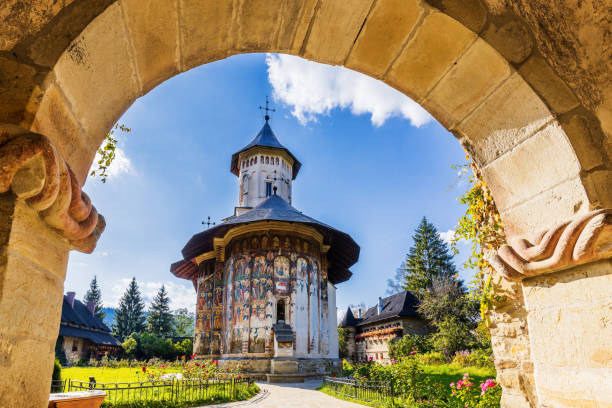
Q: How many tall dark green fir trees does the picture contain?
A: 4